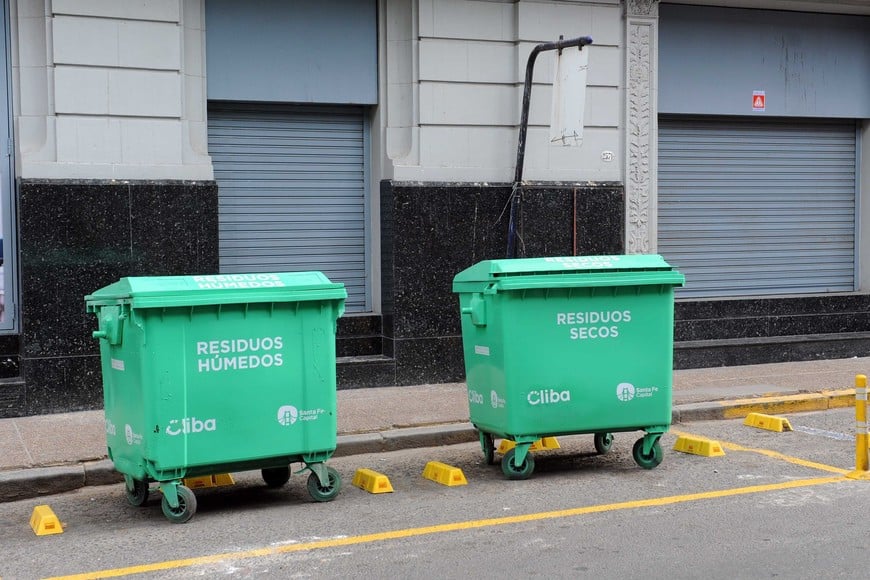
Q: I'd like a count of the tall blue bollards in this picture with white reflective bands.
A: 0